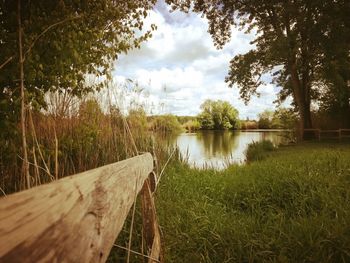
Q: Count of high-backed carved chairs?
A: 0